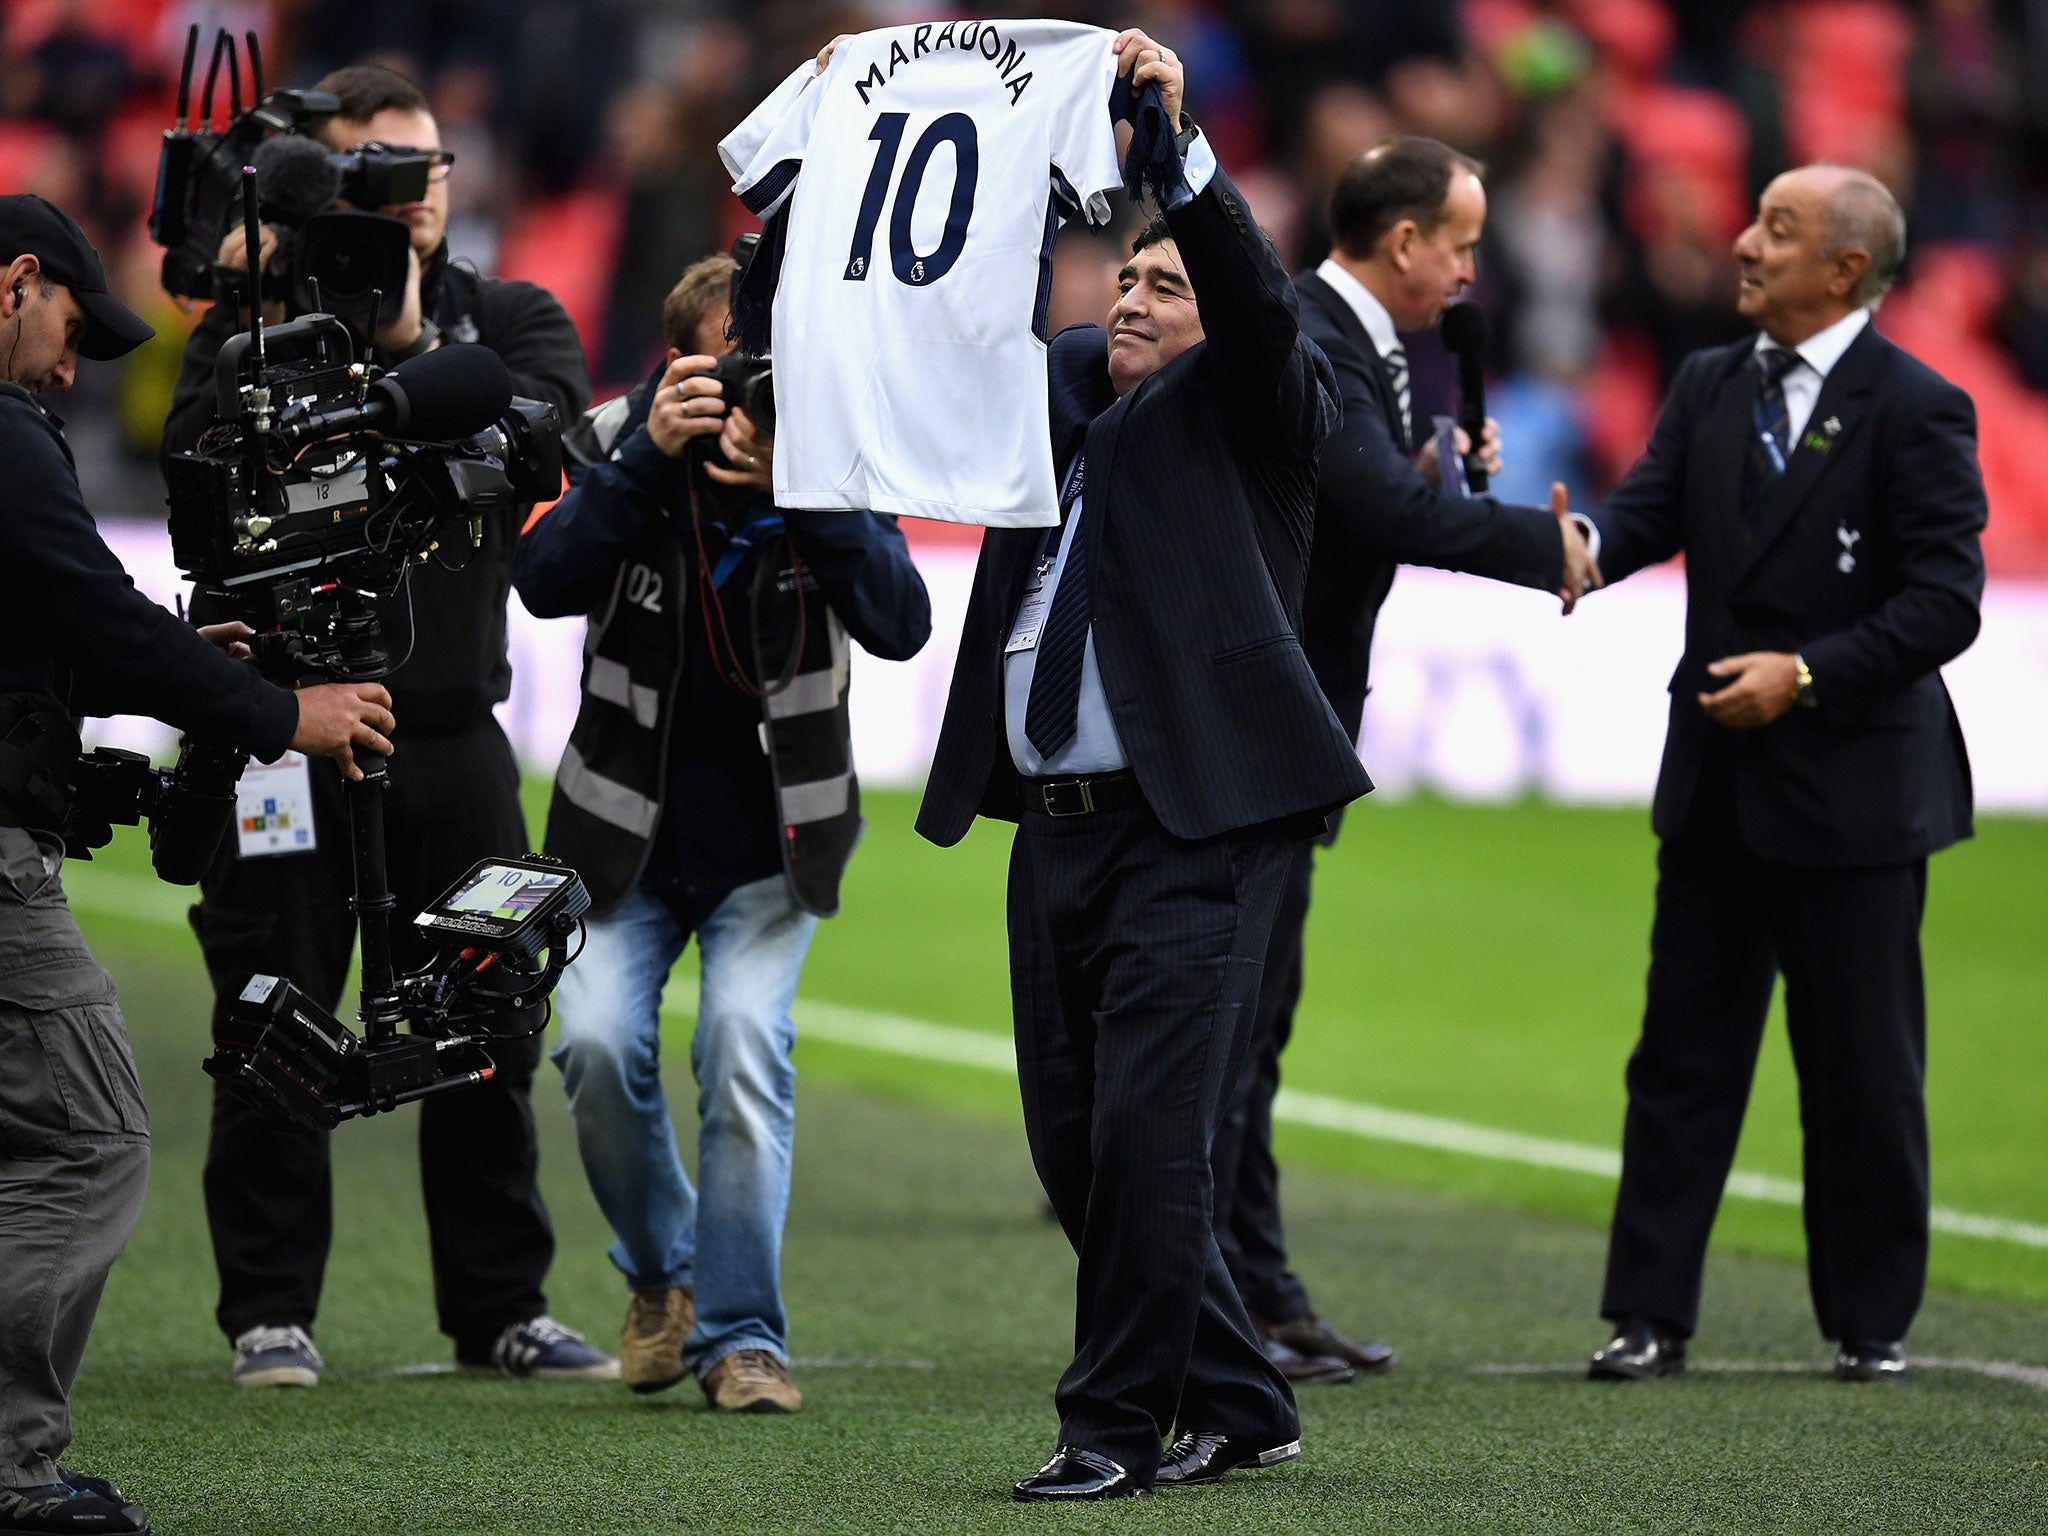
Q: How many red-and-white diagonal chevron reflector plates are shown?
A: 0